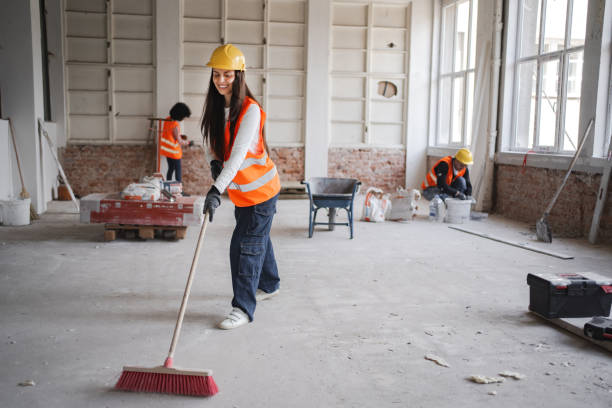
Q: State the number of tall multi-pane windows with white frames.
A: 2